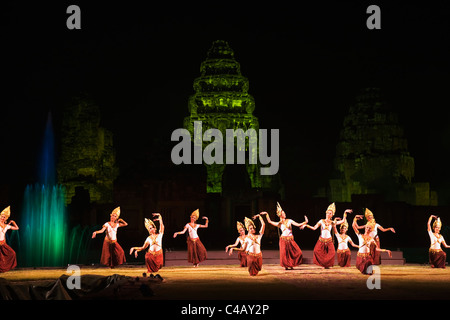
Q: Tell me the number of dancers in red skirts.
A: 12